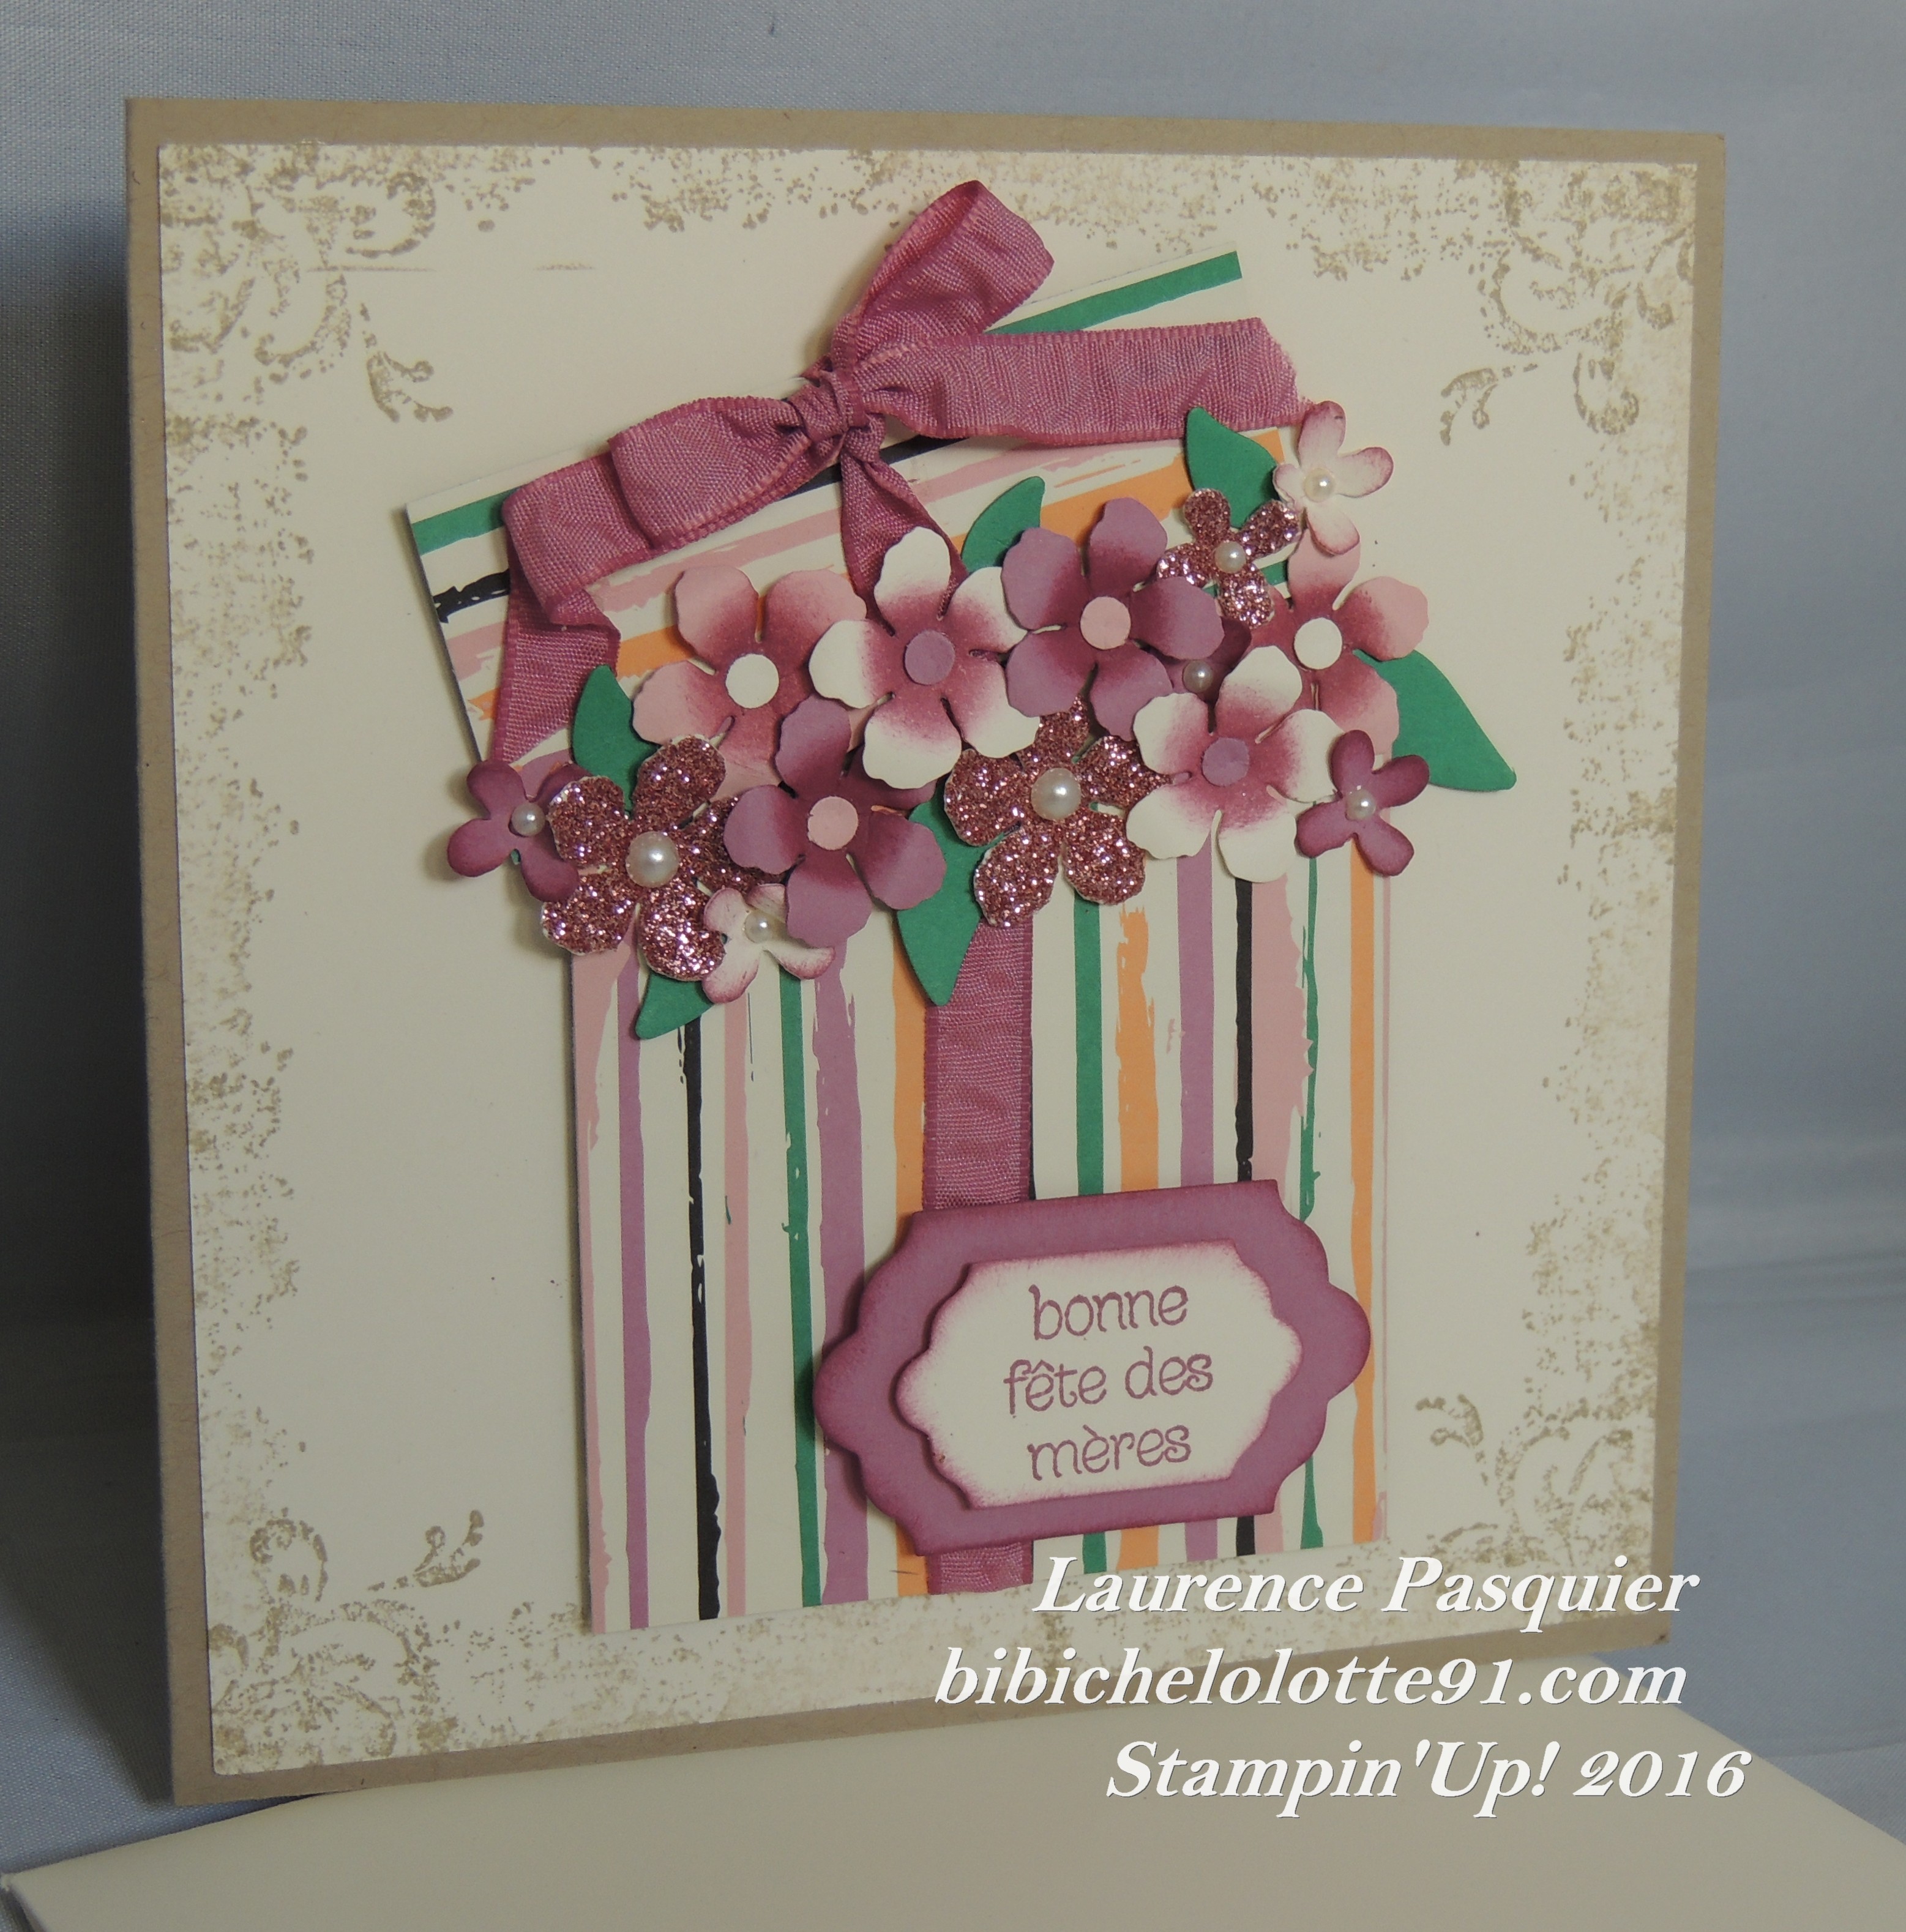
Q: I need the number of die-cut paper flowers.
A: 14